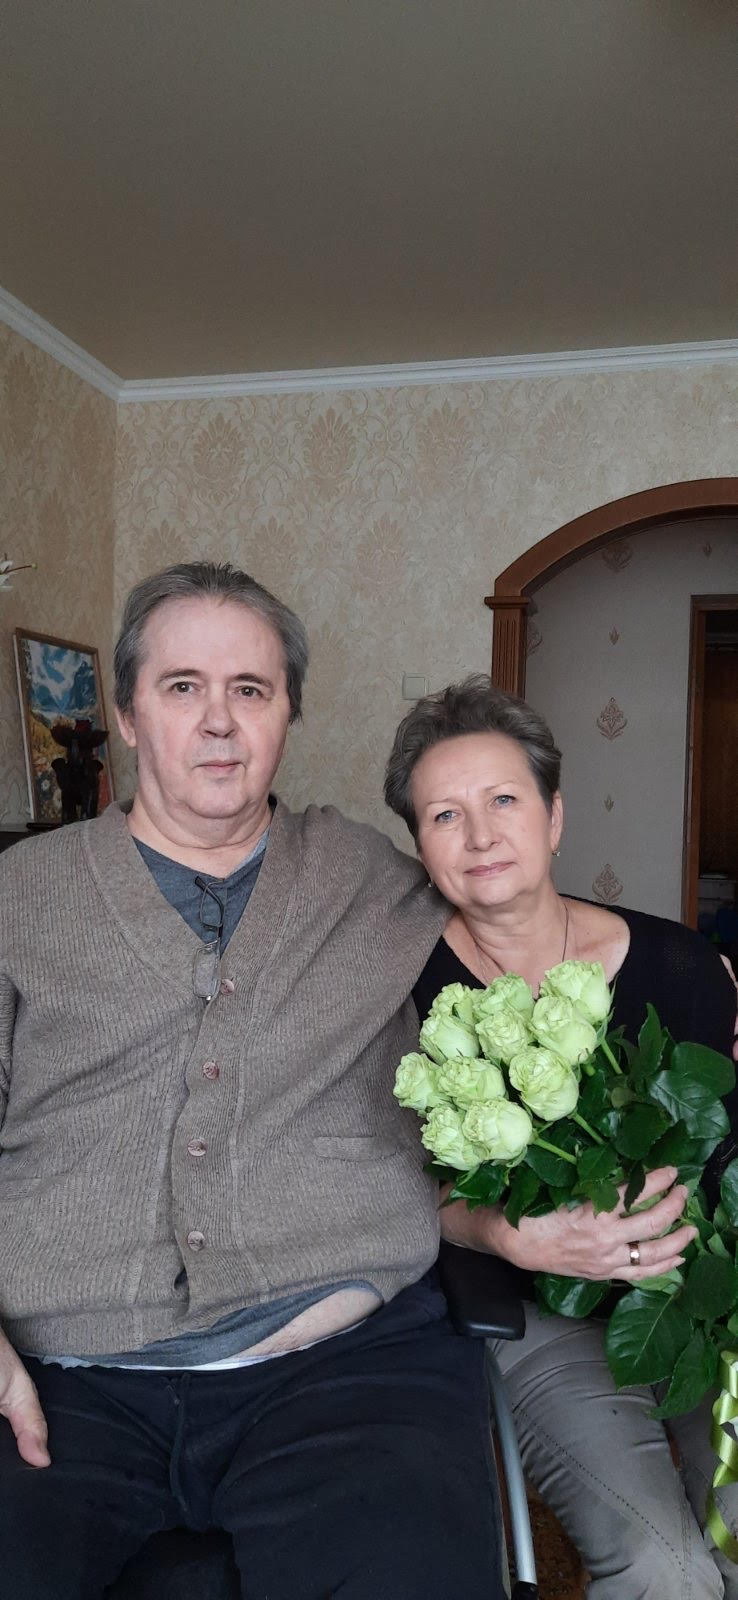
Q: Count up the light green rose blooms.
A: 11